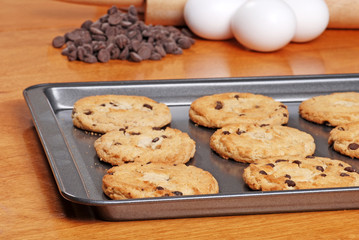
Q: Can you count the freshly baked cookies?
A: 8